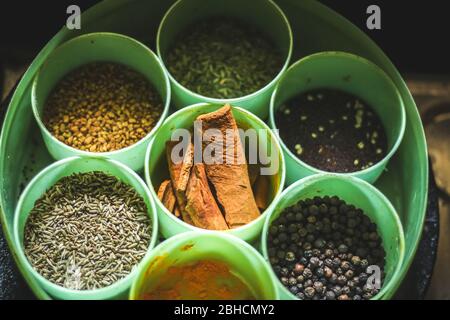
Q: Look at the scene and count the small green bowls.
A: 7